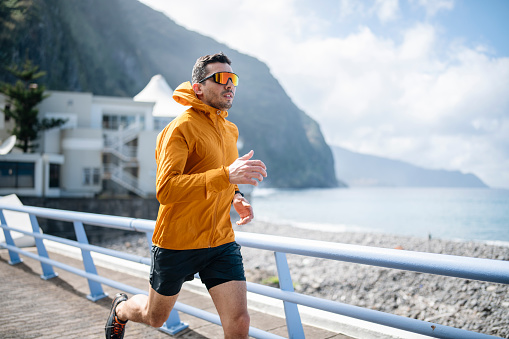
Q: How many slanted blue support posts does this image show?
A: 5